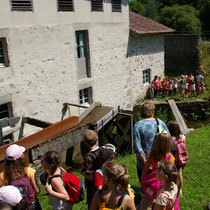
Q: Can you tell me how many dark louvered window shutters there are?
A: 4